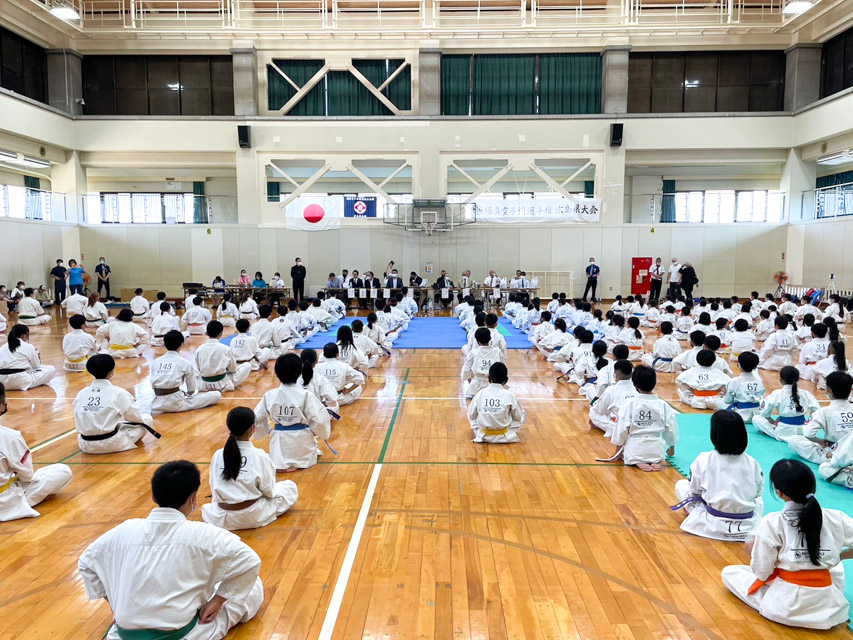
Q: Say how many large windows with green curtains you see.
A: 2